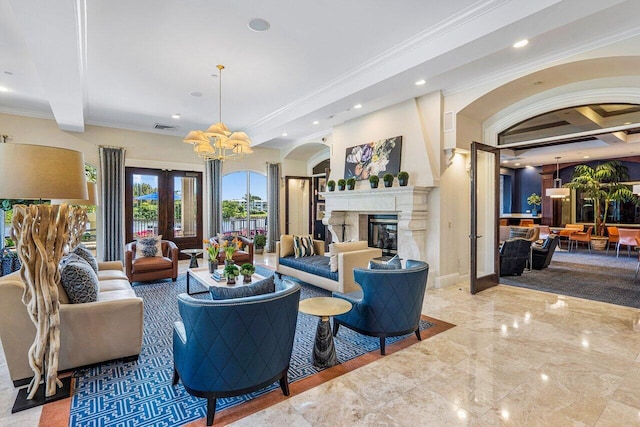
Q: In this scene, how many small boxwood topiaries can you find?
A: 6